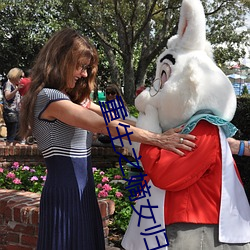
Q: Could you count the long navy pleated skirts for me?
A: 1